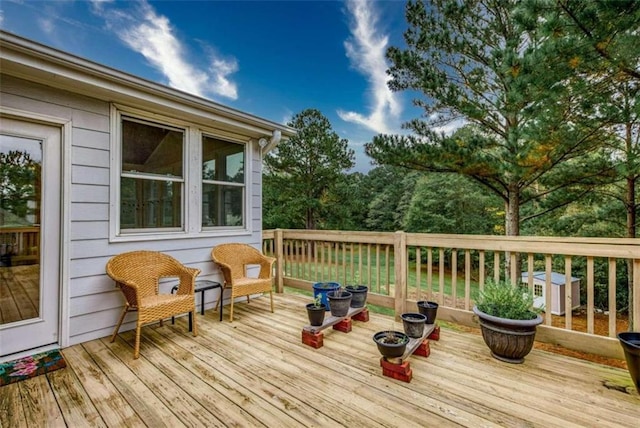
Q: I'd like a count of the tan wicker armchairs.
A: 2